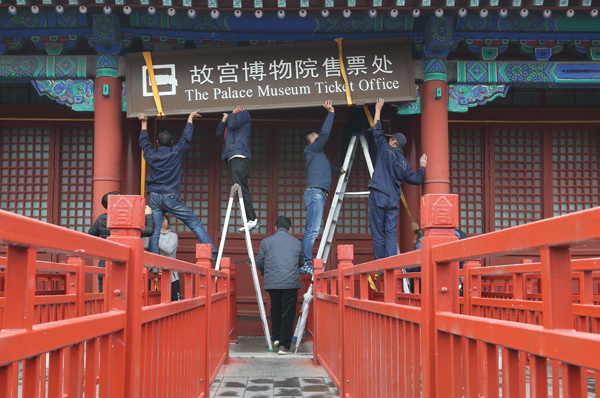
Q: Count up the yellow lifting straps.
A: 2